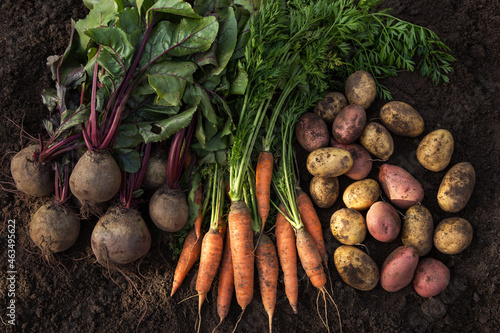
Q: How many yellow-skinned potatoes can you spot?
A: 13